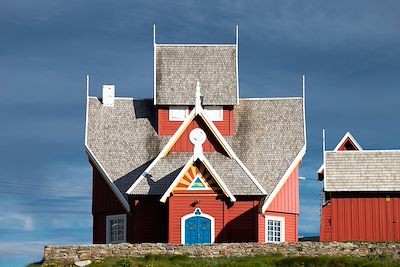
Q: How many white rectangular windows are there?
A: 4